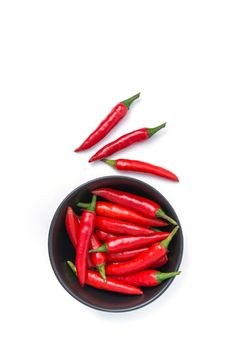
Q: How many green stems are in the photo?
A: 11